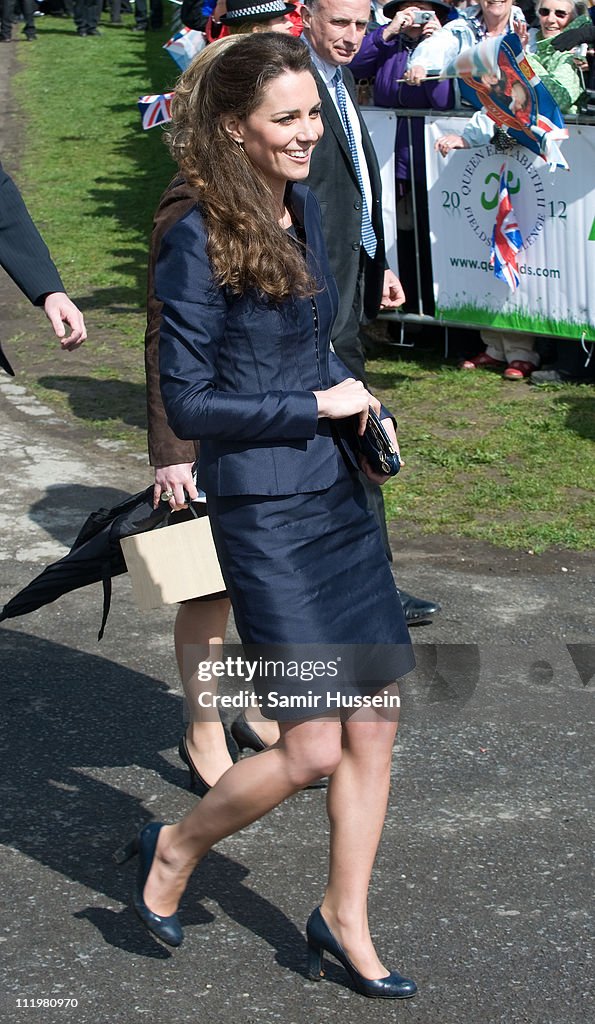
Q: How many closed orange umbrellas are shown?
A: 0